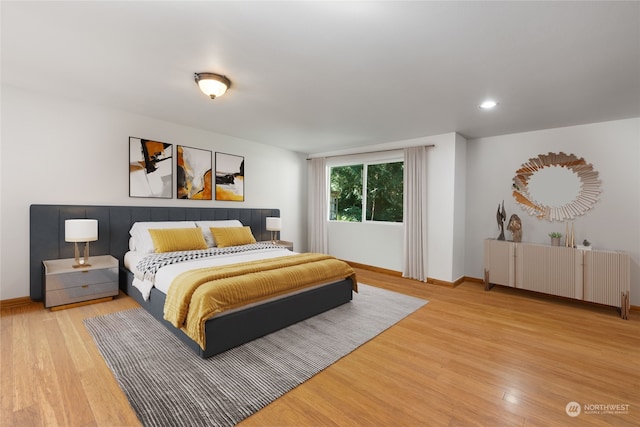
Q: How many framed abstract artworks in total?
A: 3